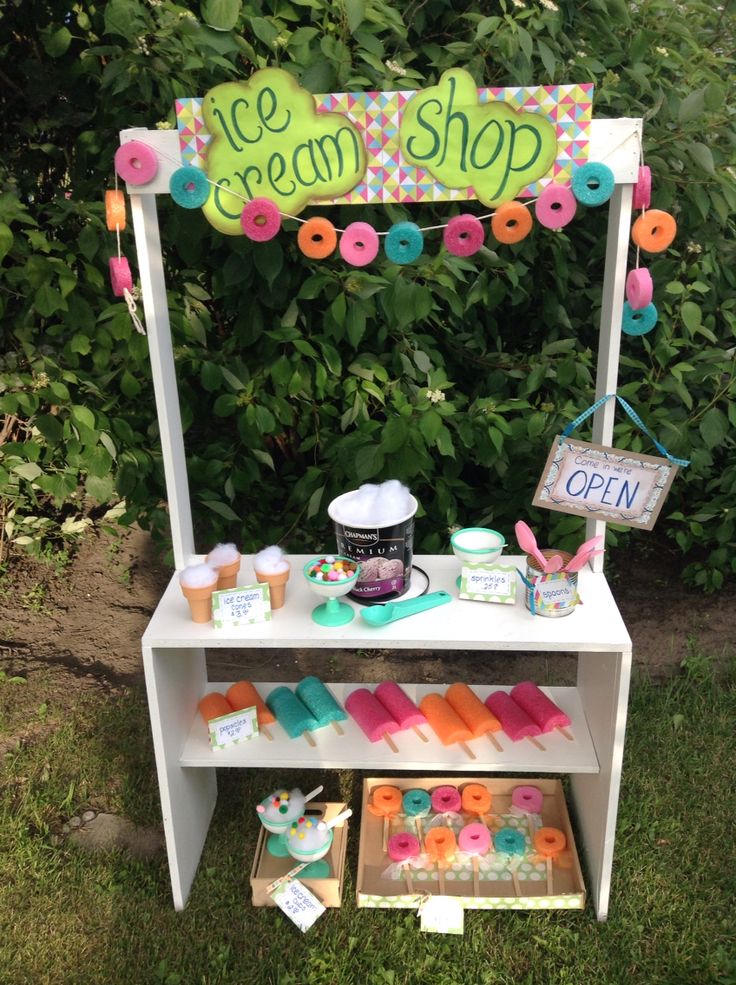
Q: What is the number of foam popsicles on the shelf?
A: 10